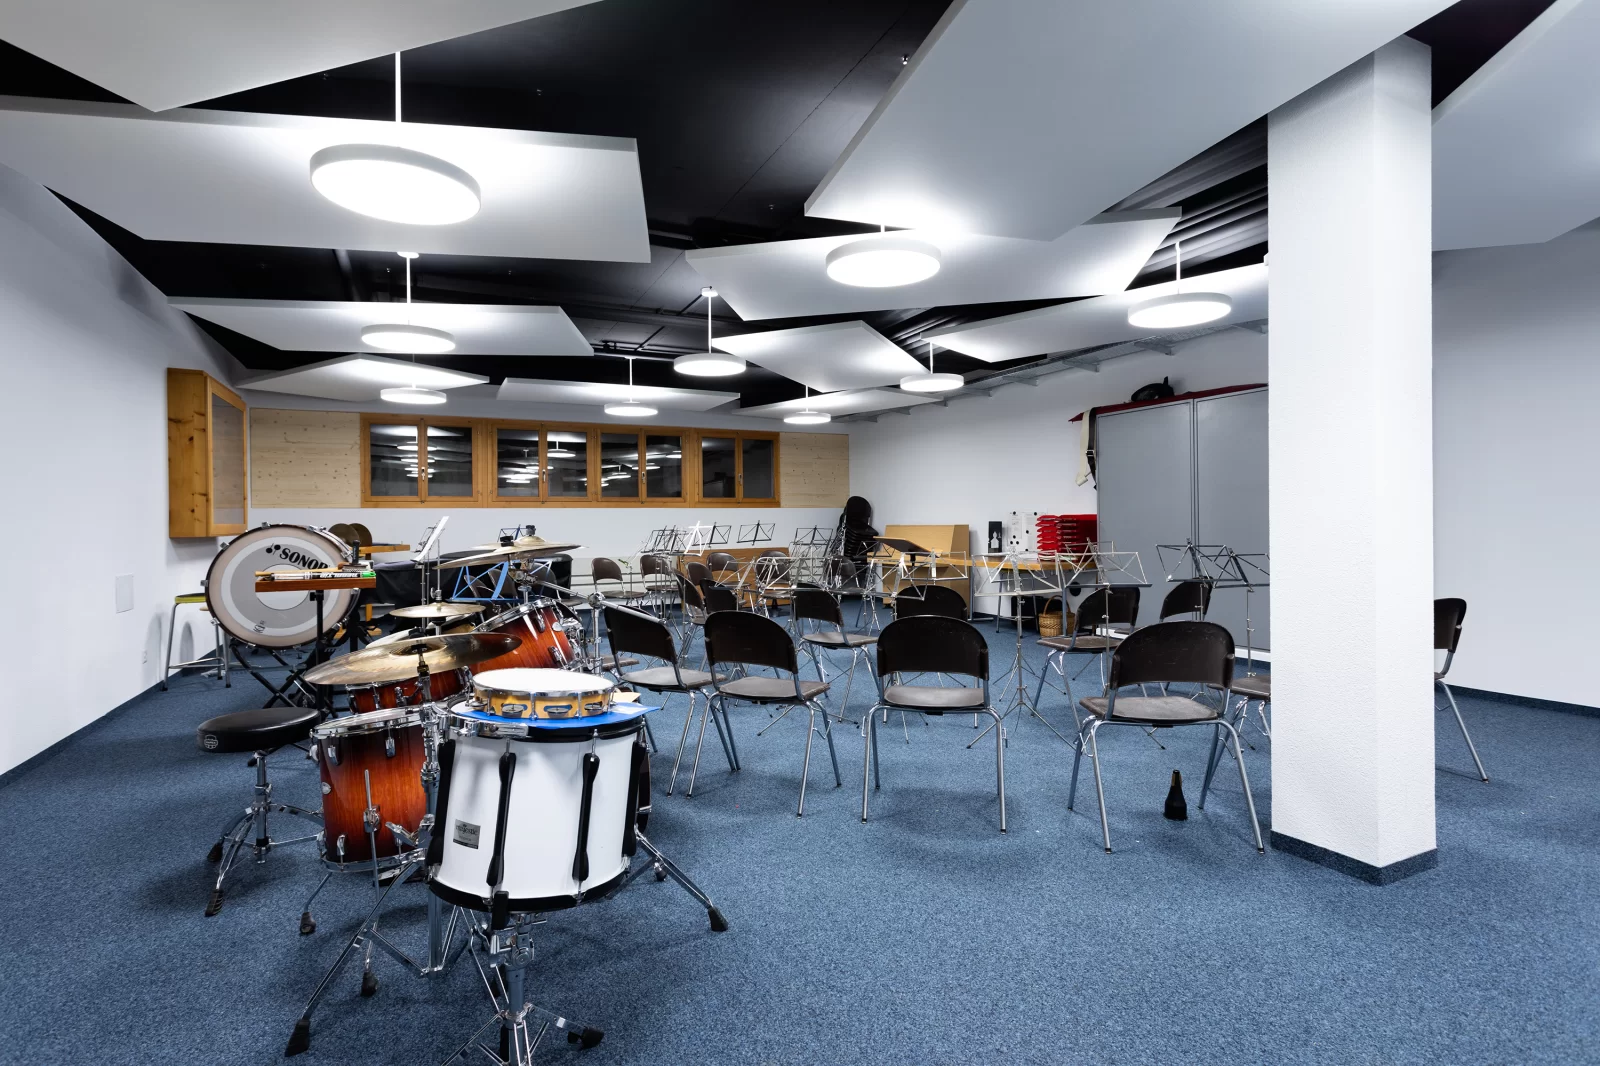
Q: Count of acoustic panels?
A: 11